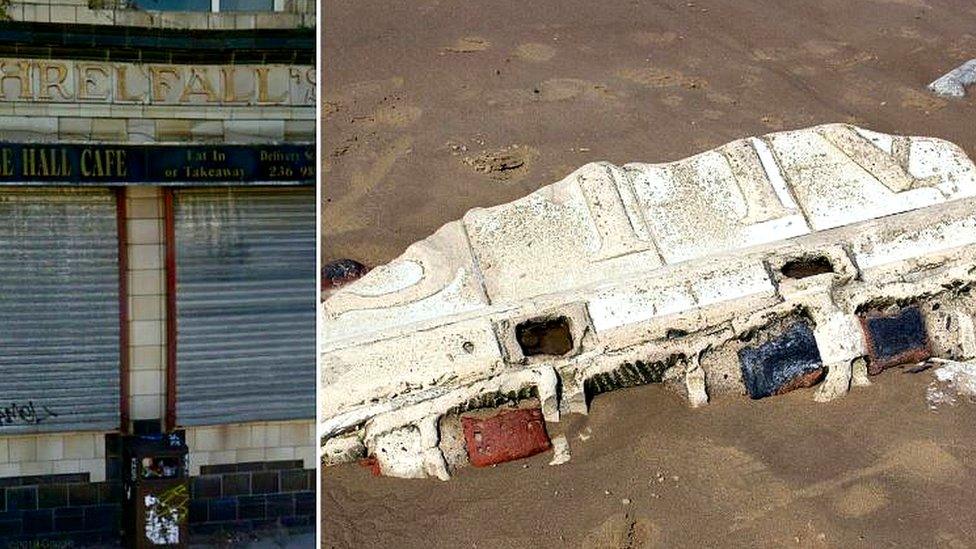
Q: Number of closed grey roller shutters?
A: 2